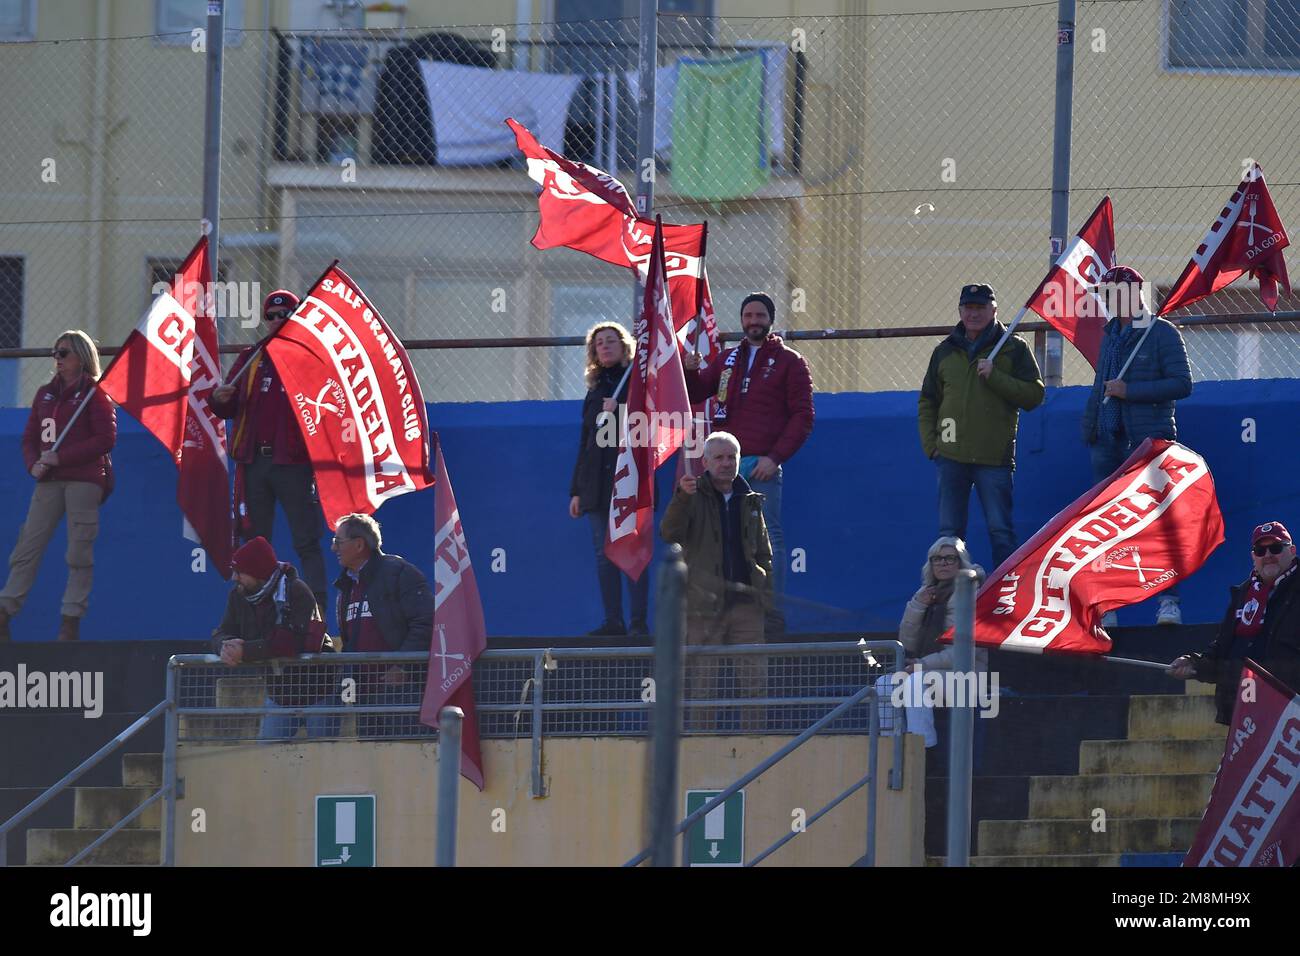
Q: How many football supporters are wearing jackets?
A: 11